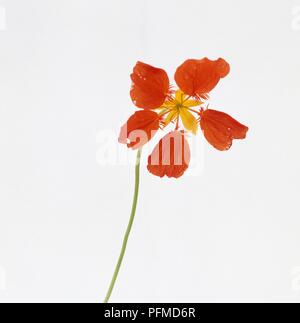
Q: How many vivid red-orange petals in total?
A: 5